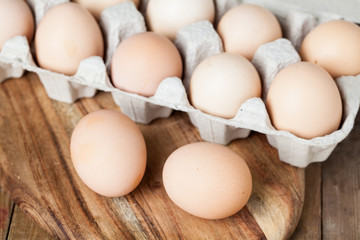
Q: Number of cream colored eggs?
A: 2